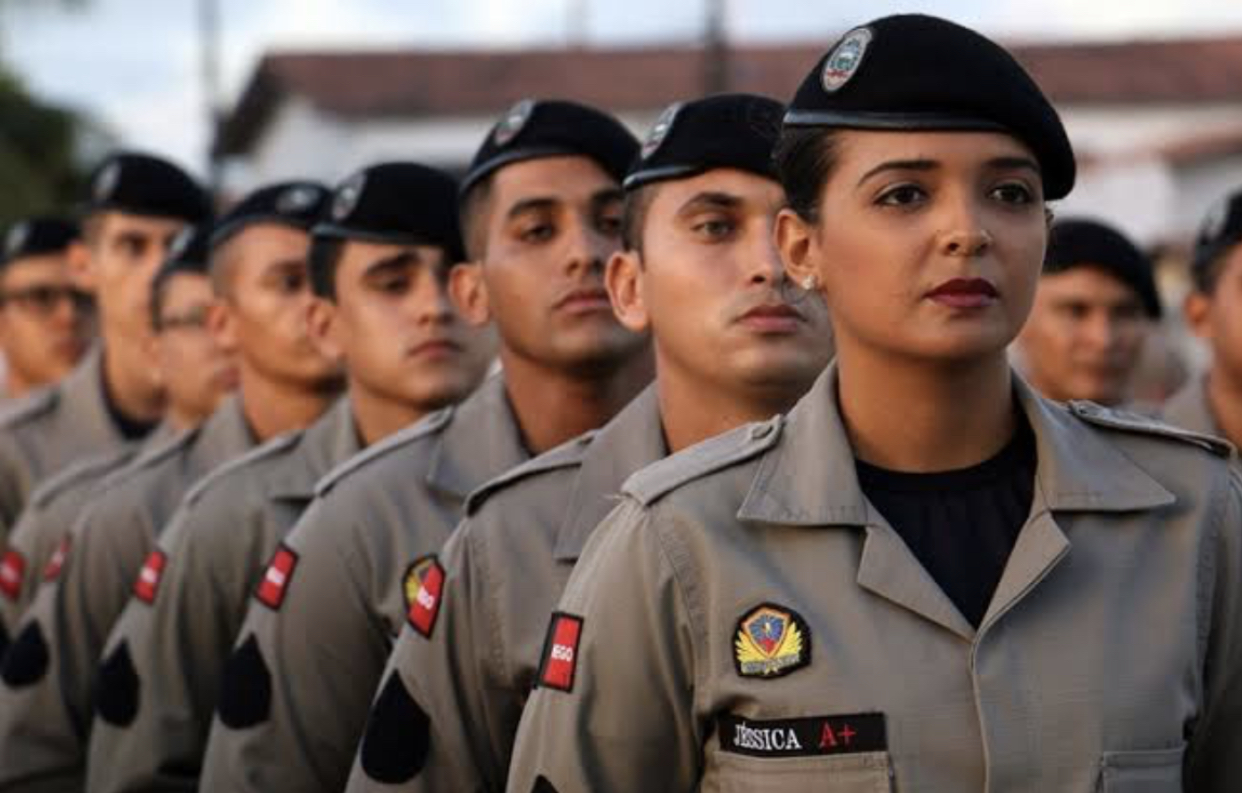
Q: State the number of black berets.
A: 10